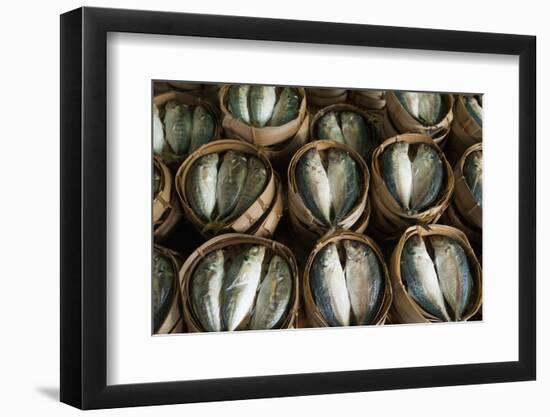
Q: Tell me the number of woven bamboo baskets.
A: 14